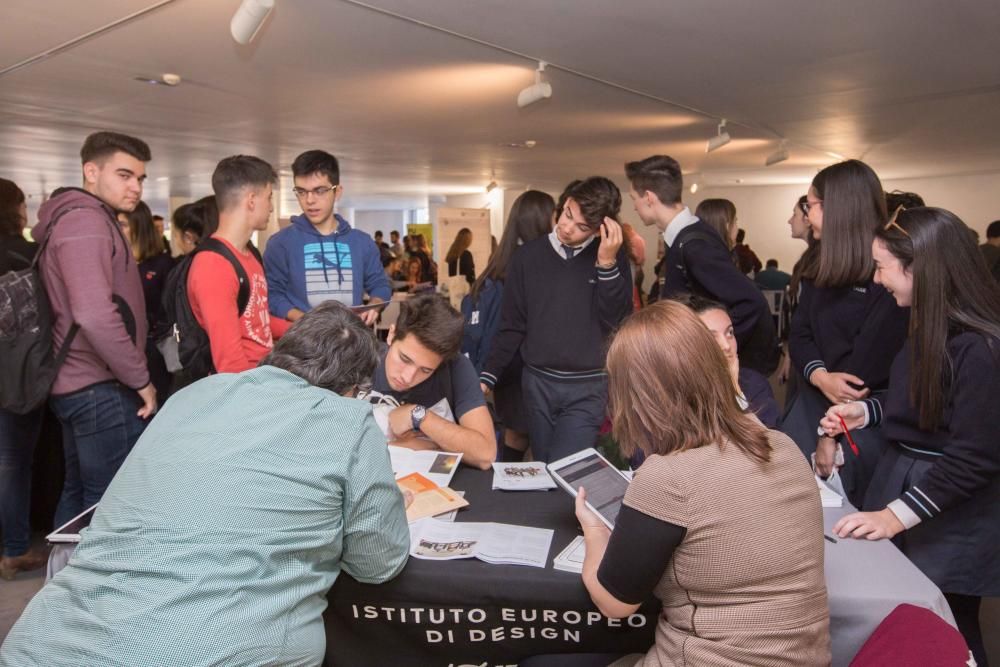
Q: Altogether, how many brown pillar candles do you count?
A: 0